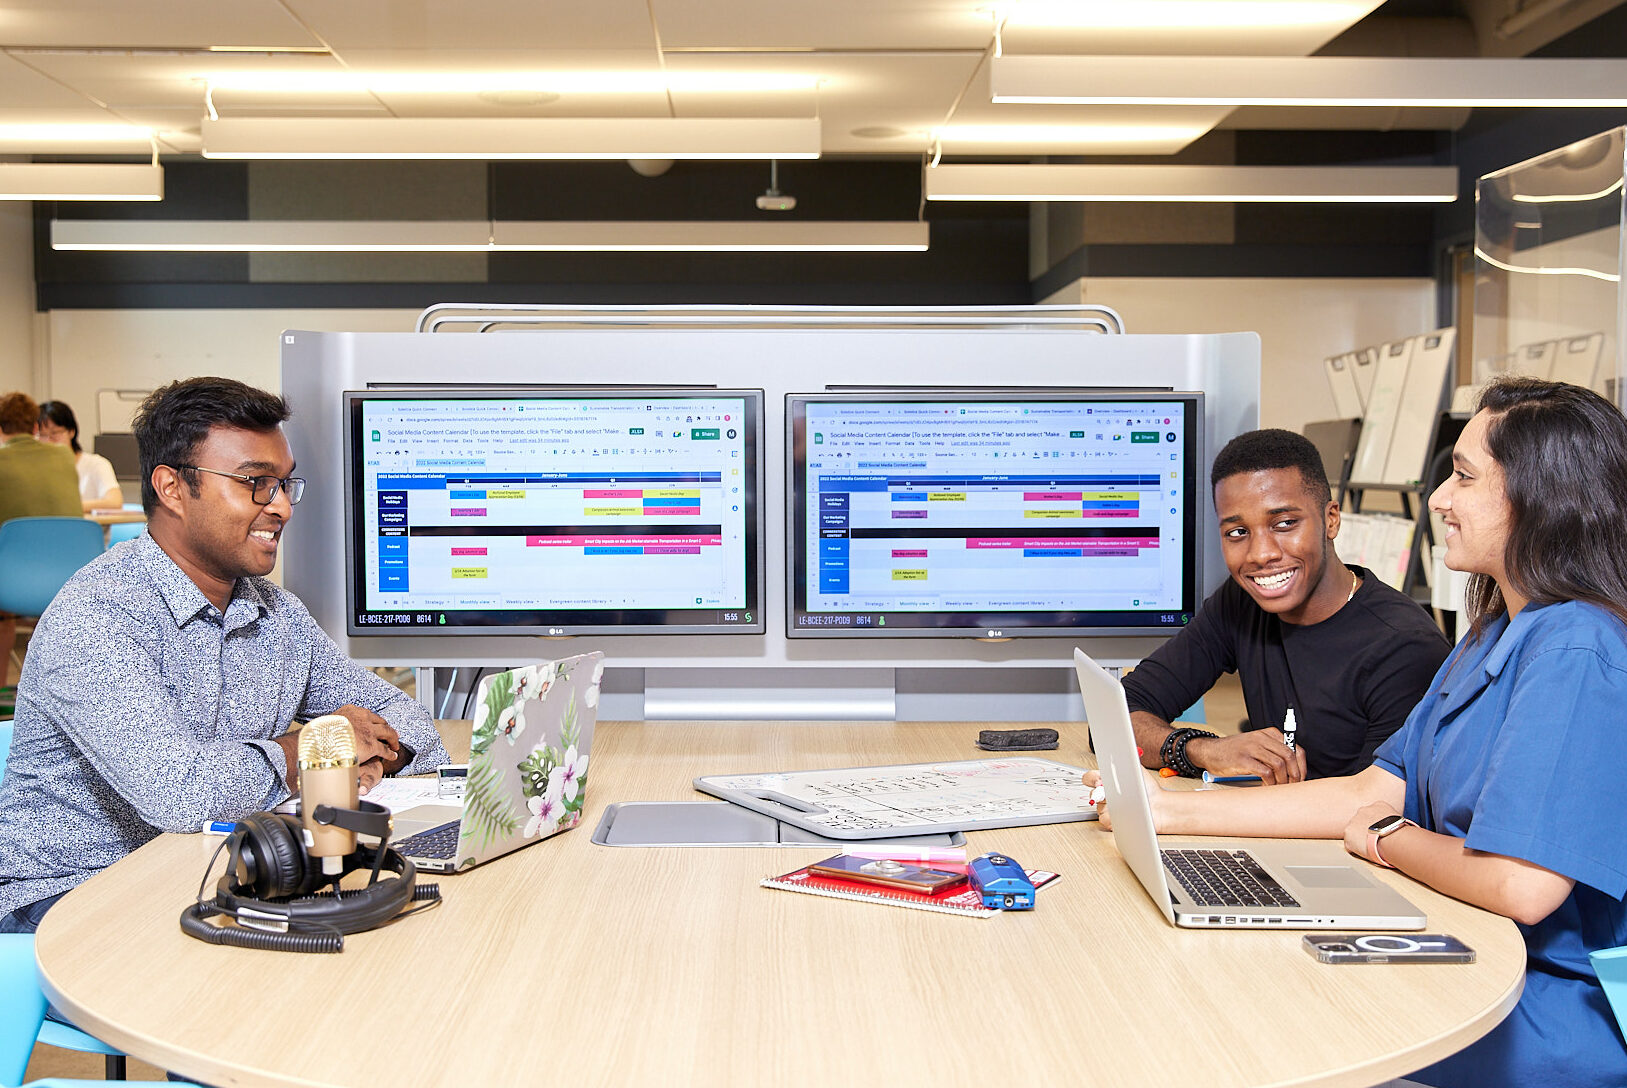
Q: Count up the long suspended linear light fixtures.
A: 5